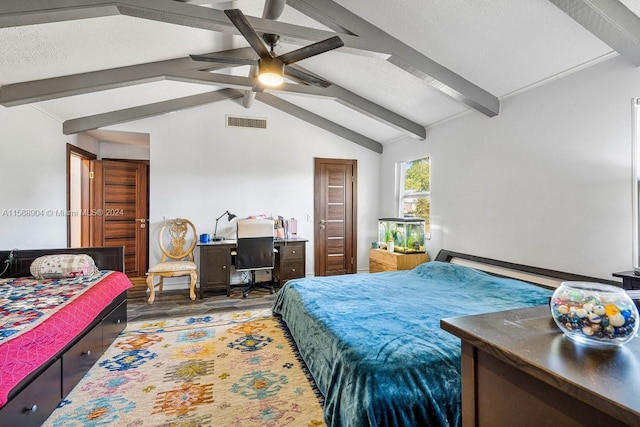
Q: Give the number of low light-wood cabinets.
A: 1